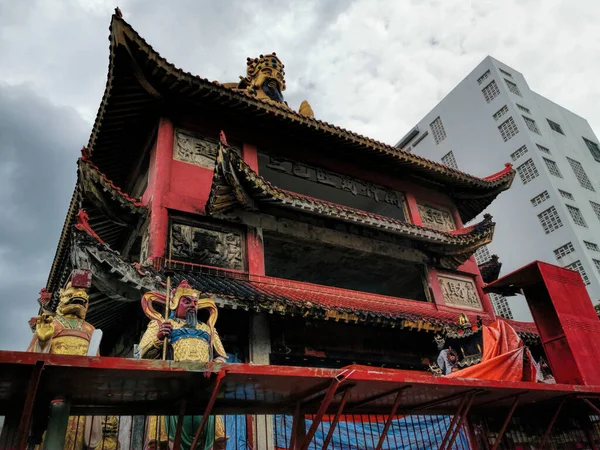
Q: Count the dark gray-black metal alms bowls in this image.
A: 0